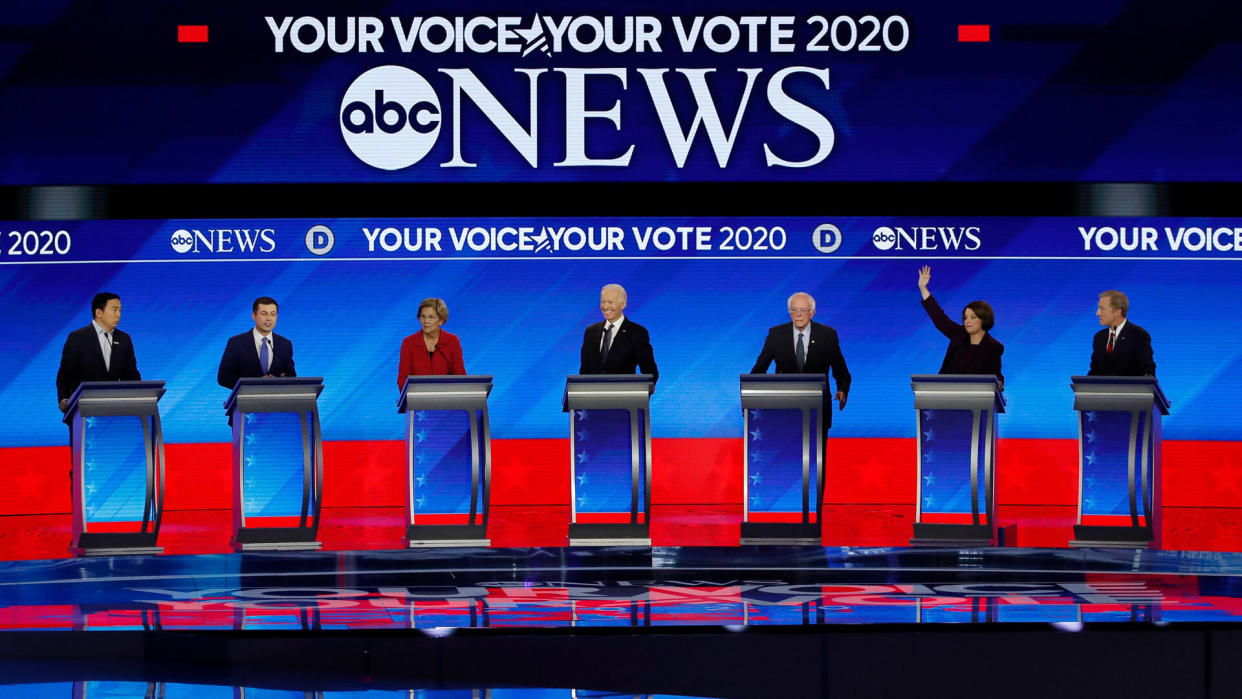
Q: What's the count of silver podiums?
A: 7